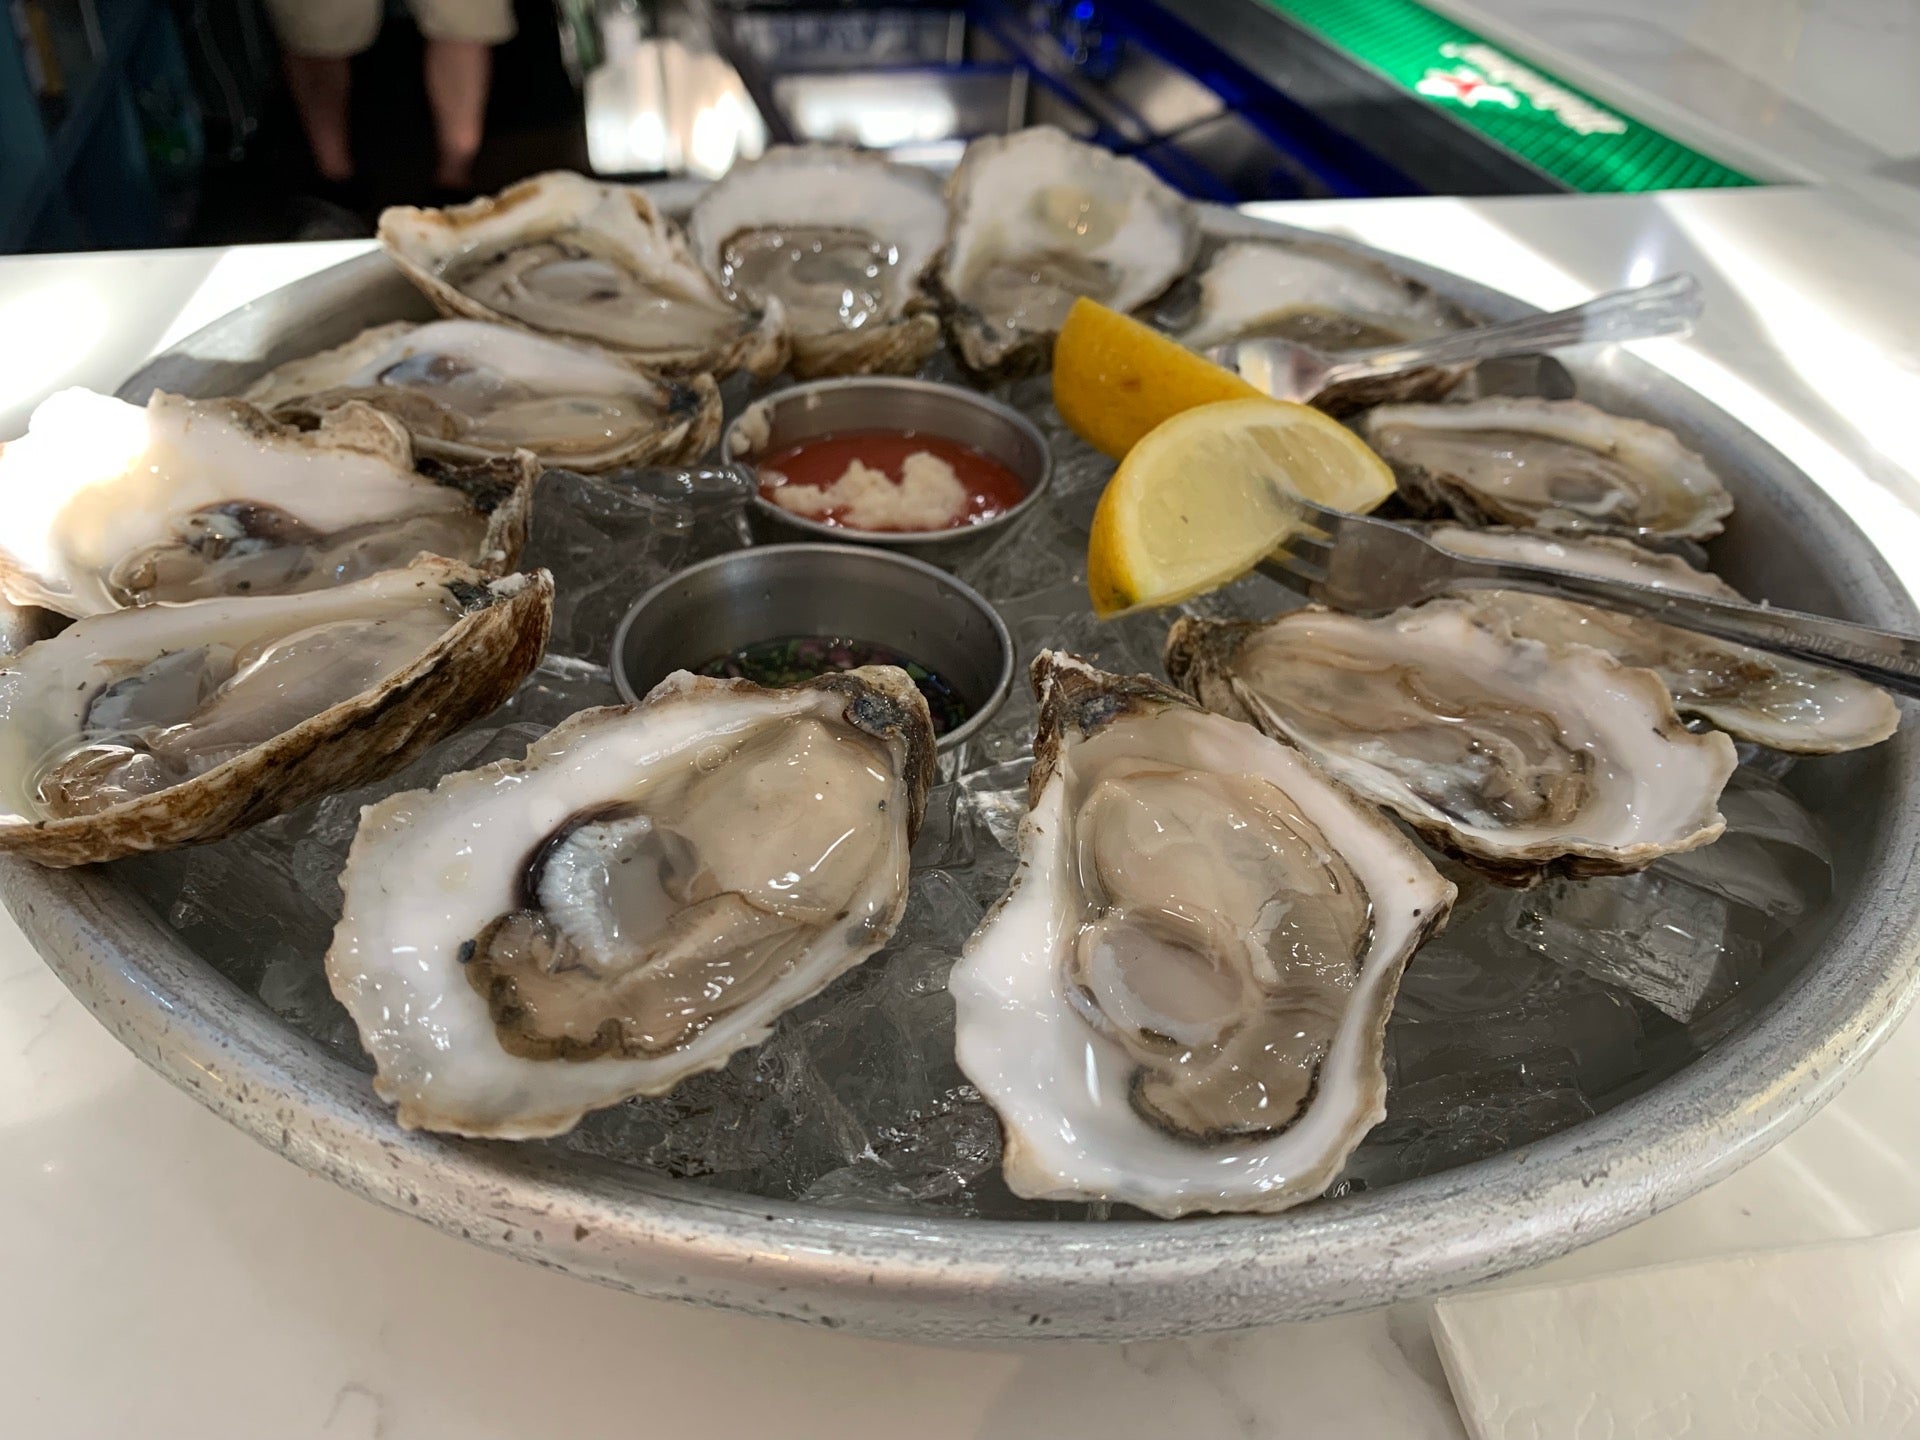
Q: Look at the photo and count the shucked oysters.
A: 12